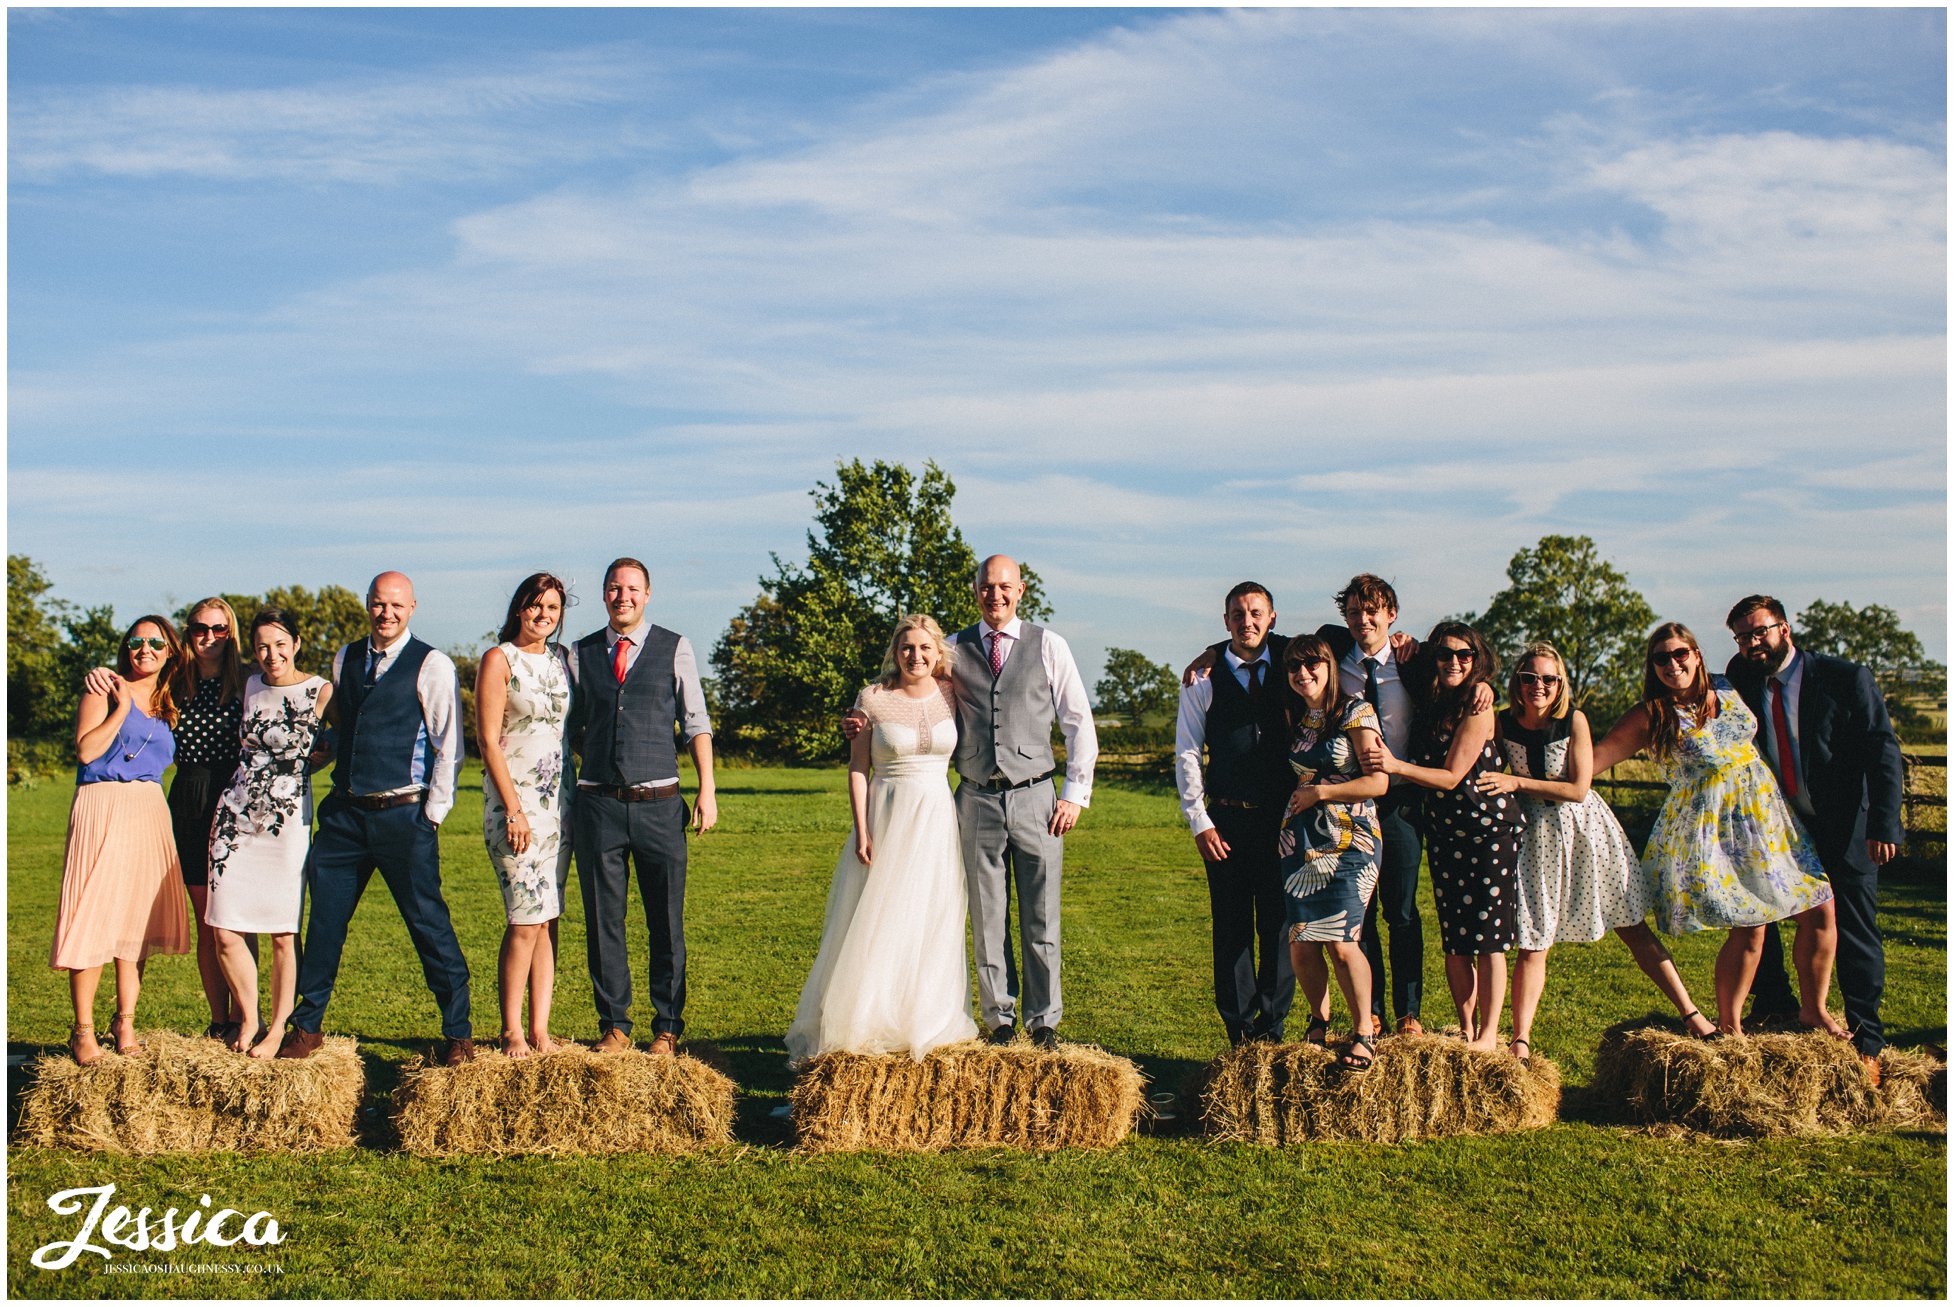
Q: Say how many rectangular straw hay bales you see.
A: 5